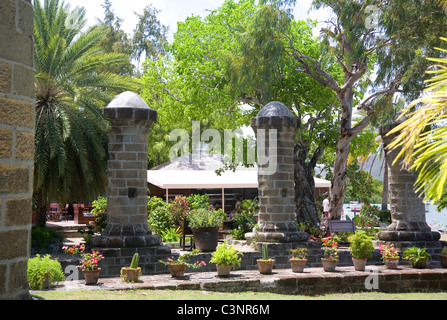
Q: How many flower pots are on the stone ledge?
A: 12